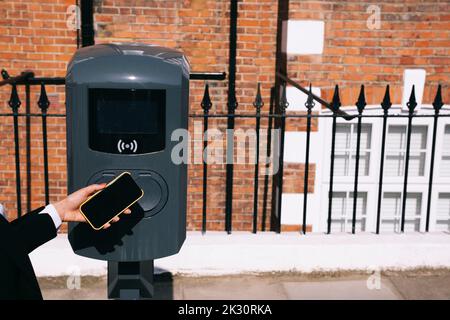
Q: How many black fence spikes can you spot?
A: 12